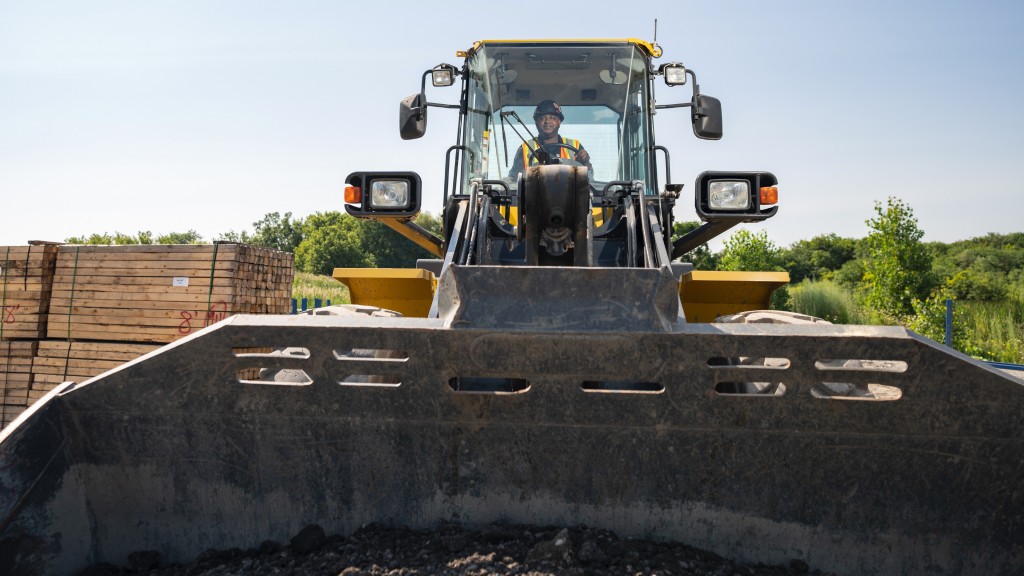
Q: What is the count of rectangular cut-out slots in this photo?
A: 10